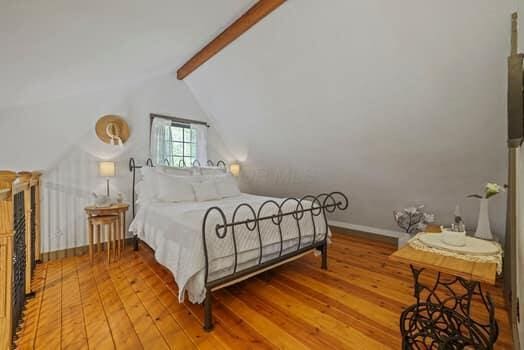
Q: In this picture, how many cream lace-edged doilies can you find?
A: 1